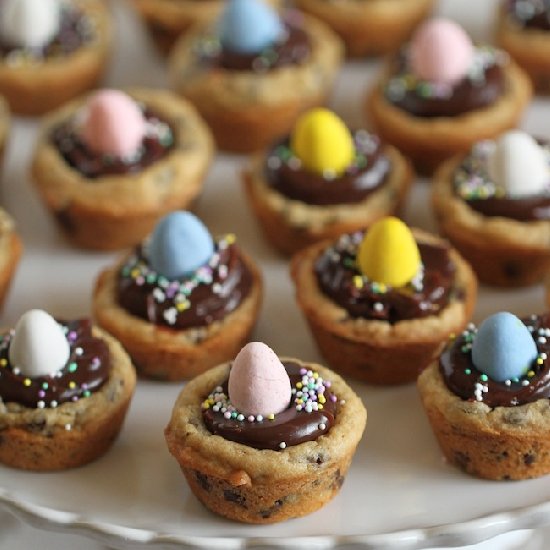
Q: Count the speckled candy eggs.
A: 11